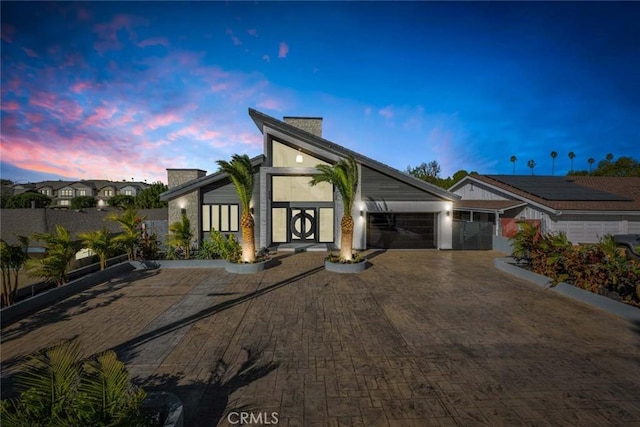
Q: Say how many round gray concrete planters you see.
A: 2